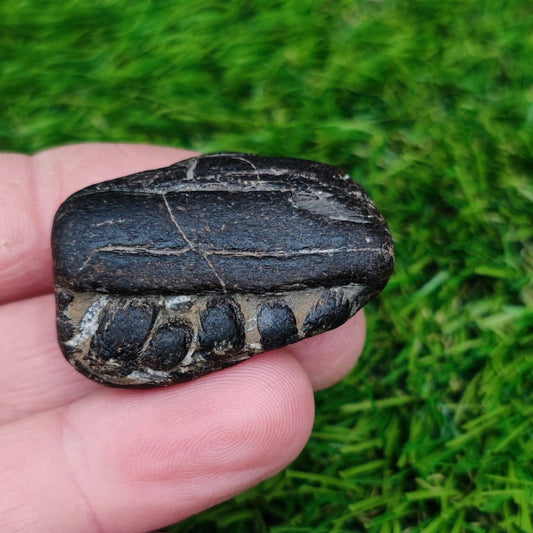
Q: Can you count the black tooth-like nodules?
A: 5